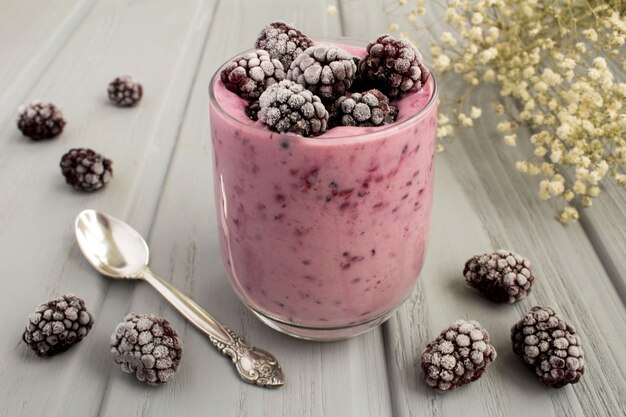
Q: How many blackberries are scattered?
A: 8